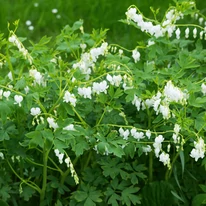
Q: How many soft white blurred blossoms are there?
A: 5